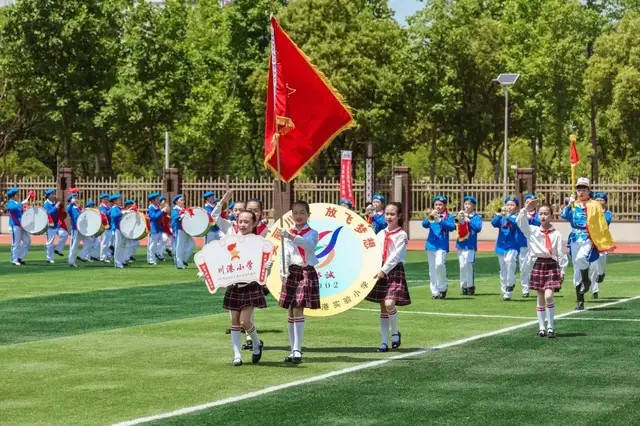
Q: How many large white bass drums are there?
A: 4